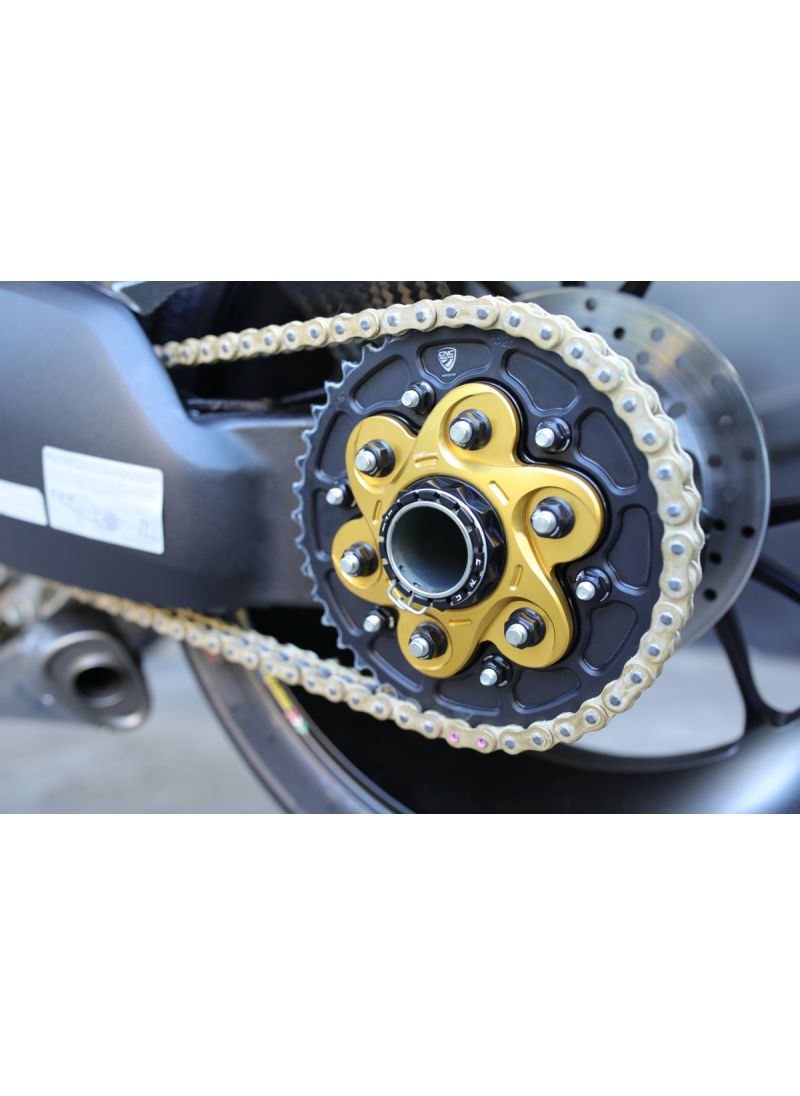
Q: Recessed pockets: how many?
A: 12